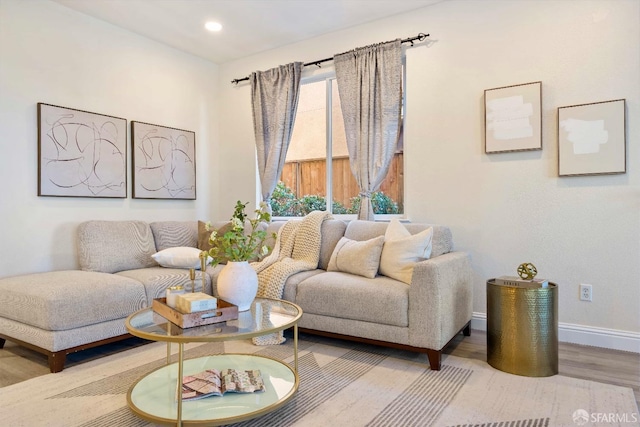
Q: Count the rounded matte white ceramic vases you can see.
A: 1